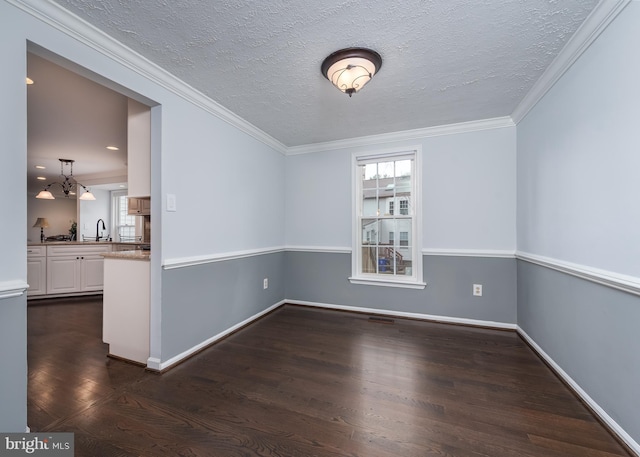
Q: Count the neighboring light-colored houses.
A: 1